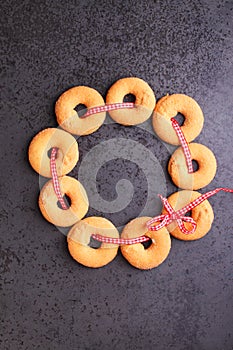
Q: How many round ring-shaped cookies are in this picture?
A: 9